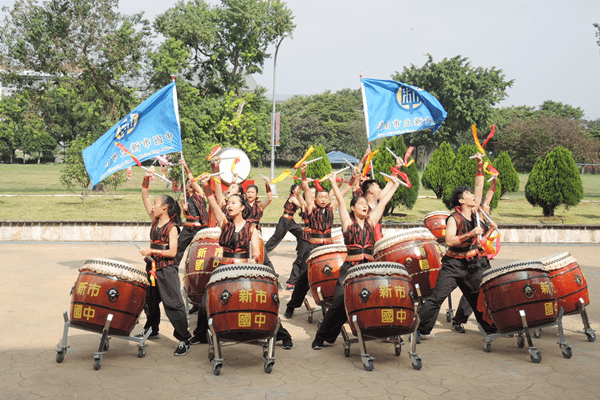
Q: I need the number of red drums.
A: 9